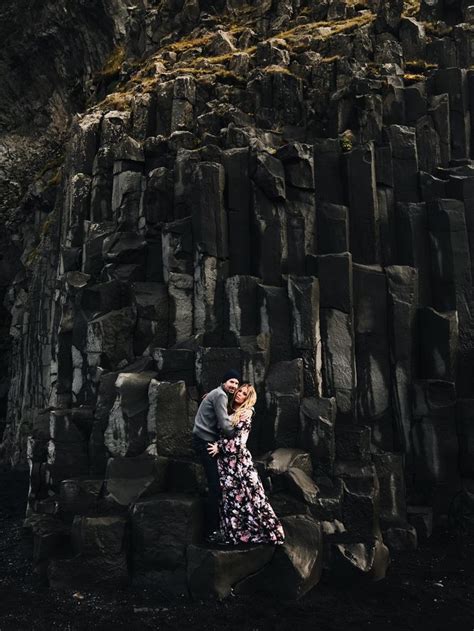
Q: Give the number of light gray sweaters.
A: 1